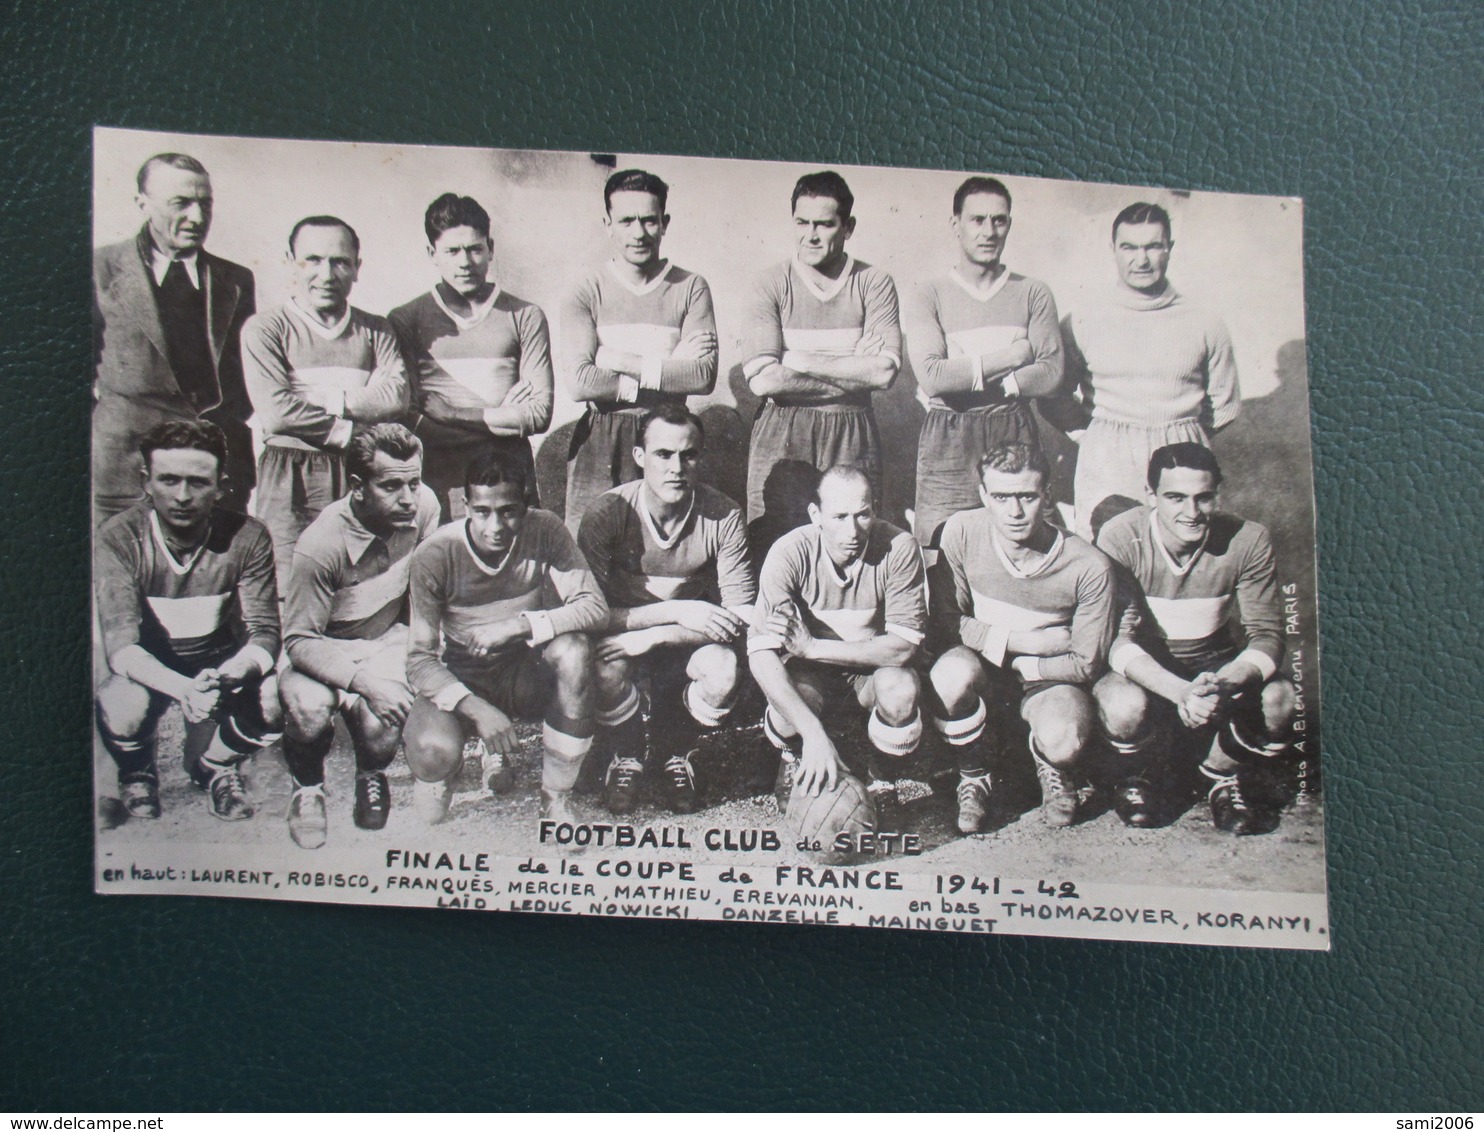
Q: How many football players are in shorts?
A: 13